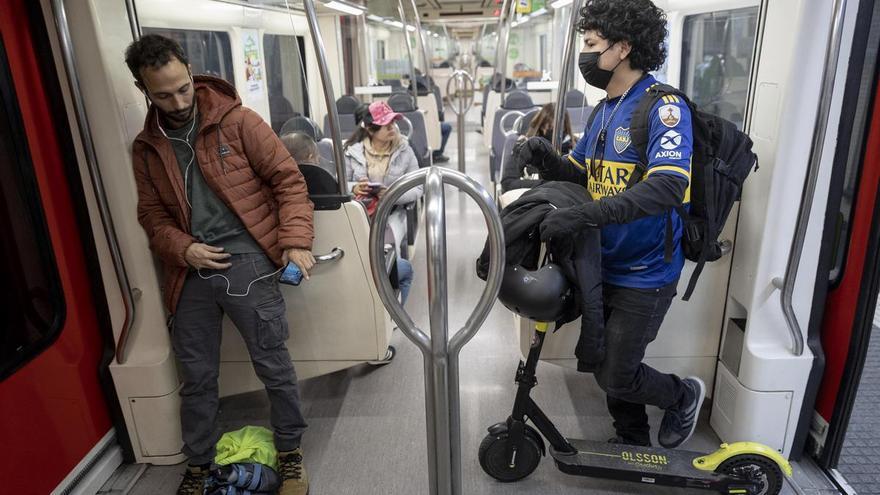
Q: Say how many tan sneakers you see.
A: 2